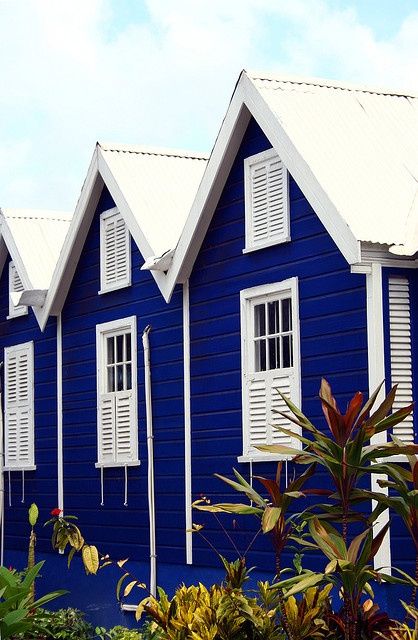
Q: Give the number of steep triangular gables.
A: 3